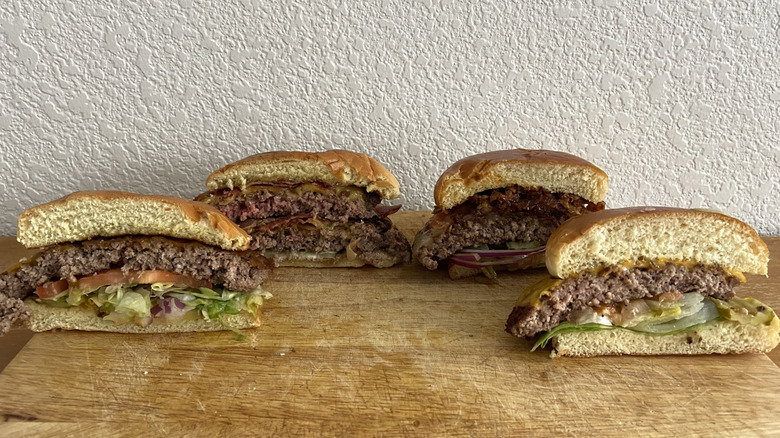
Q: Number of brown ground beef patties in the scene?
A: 5